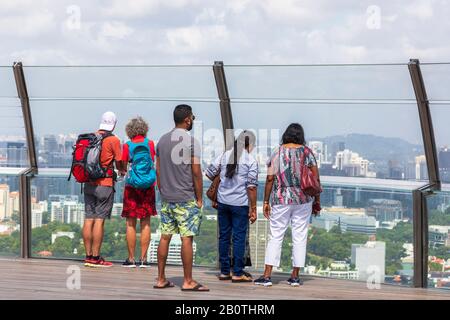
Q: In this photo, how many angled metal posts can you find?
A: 3